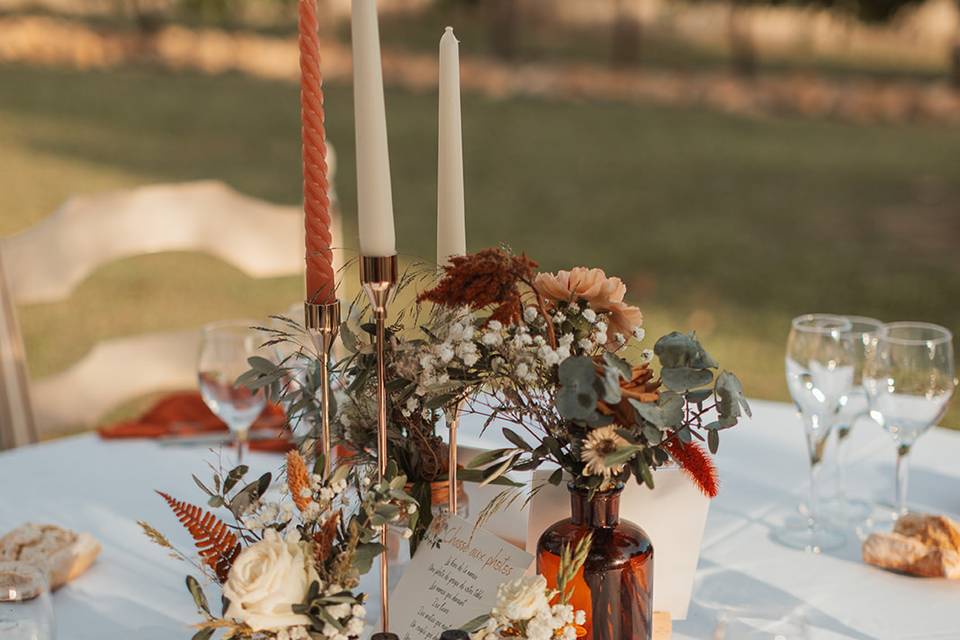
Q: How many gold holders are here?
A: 3